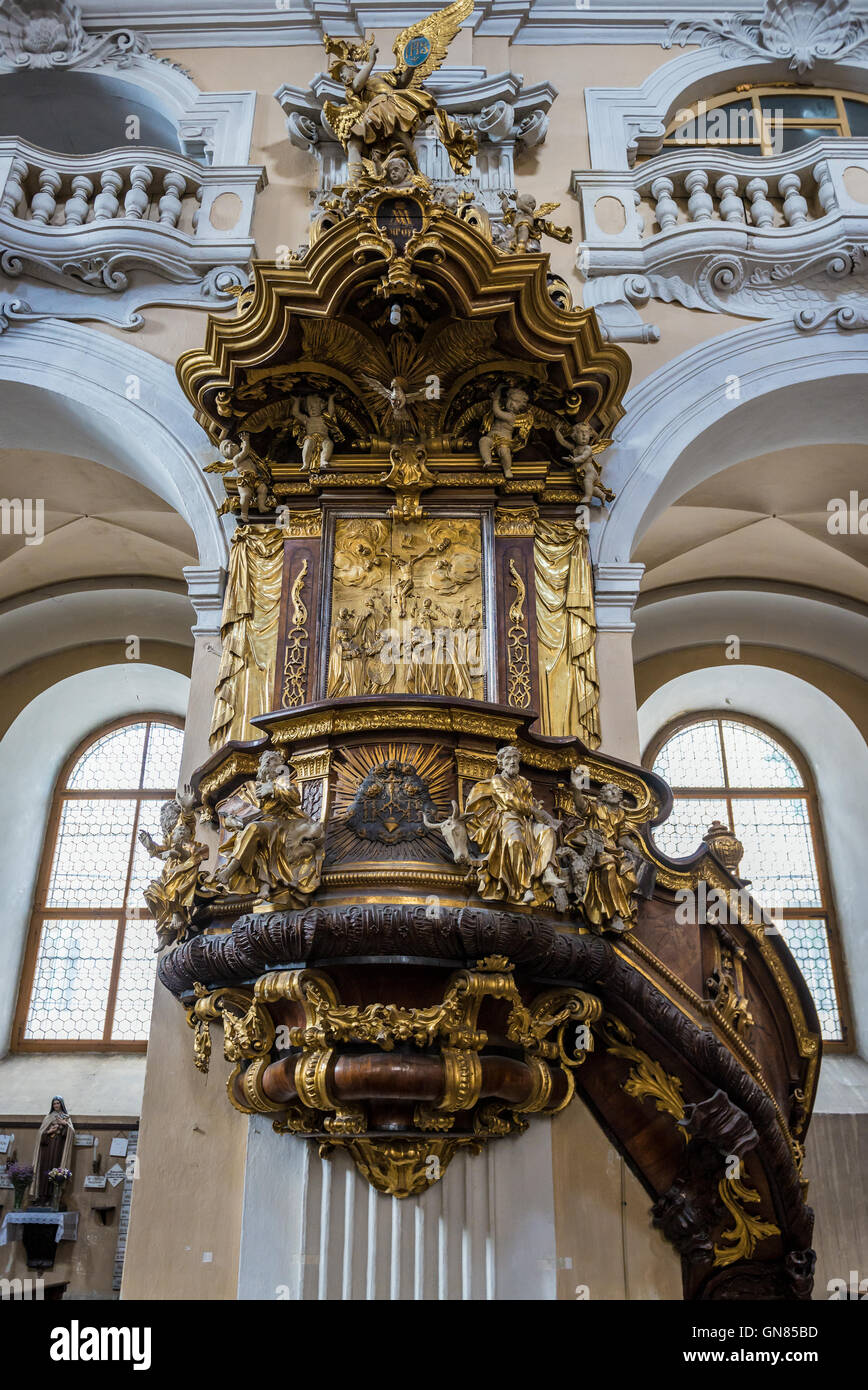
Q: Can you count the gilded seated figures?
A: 4